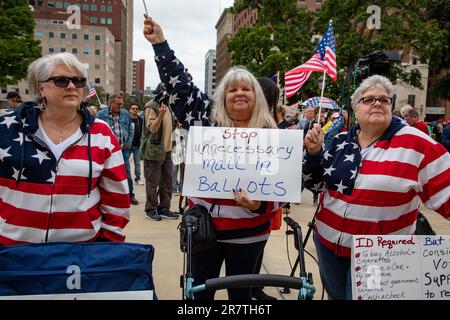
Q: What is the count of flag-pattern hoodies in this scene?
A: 3